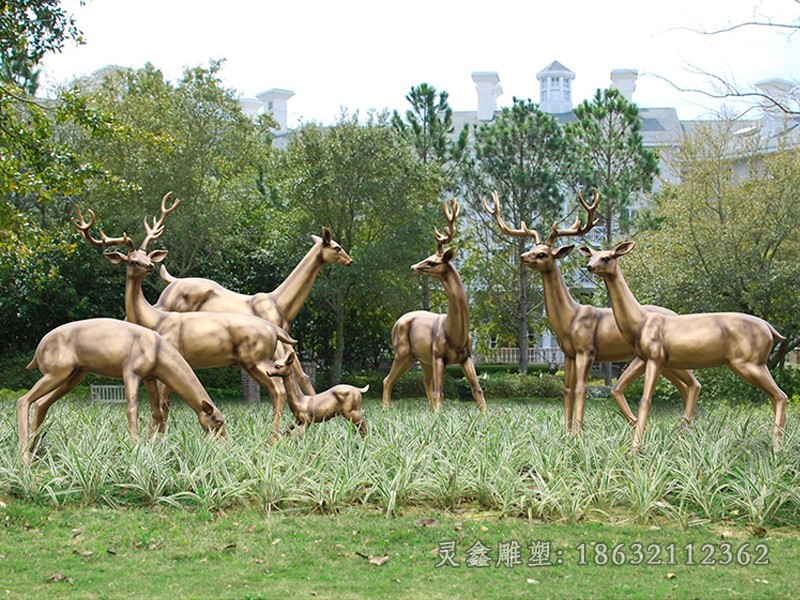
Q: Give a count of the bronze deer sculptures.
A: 7